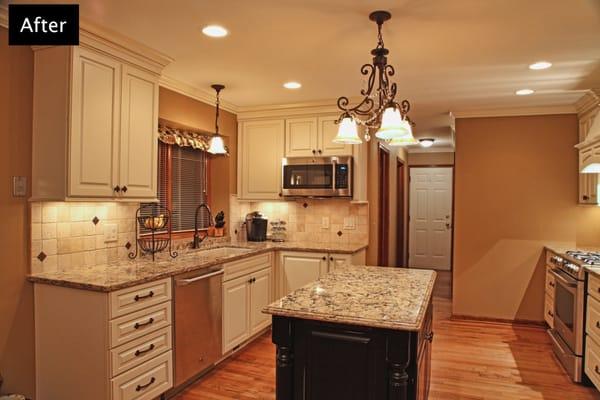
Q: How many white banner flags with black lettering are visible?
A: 0